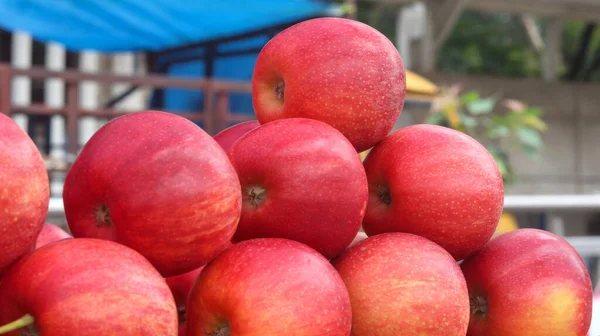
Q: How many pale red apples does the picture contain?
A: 12